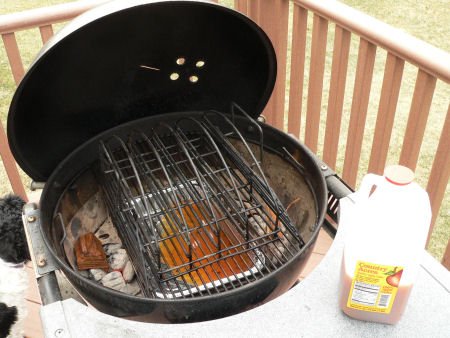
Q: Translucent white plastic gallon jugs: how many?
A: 1